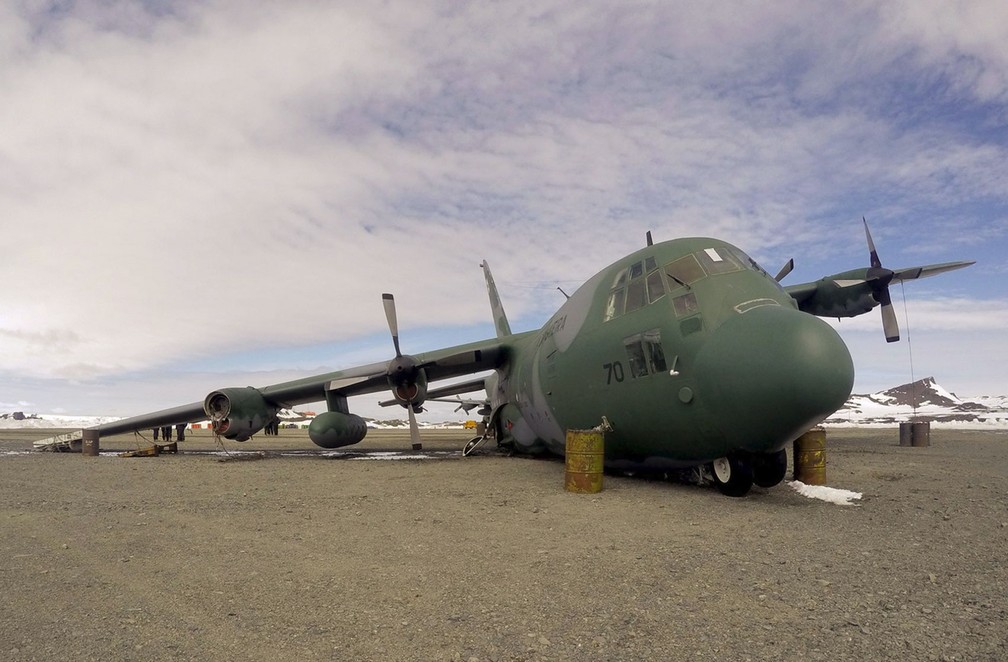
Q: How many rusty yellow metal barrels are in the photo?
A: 2